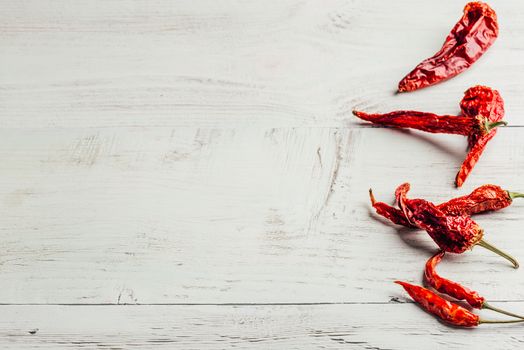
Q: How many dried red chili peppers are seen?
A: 7